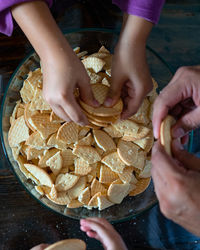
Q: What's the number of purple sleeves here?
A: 2